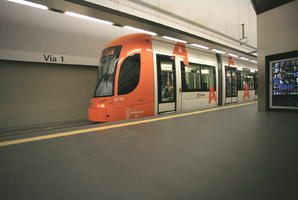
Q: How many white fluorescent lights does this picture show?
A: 9